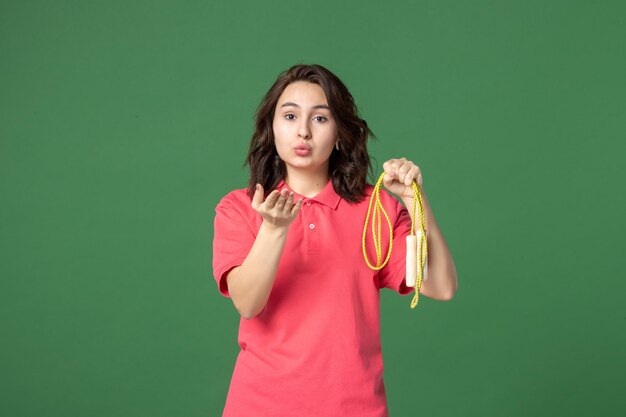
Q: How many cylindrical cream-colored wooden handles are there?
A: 2